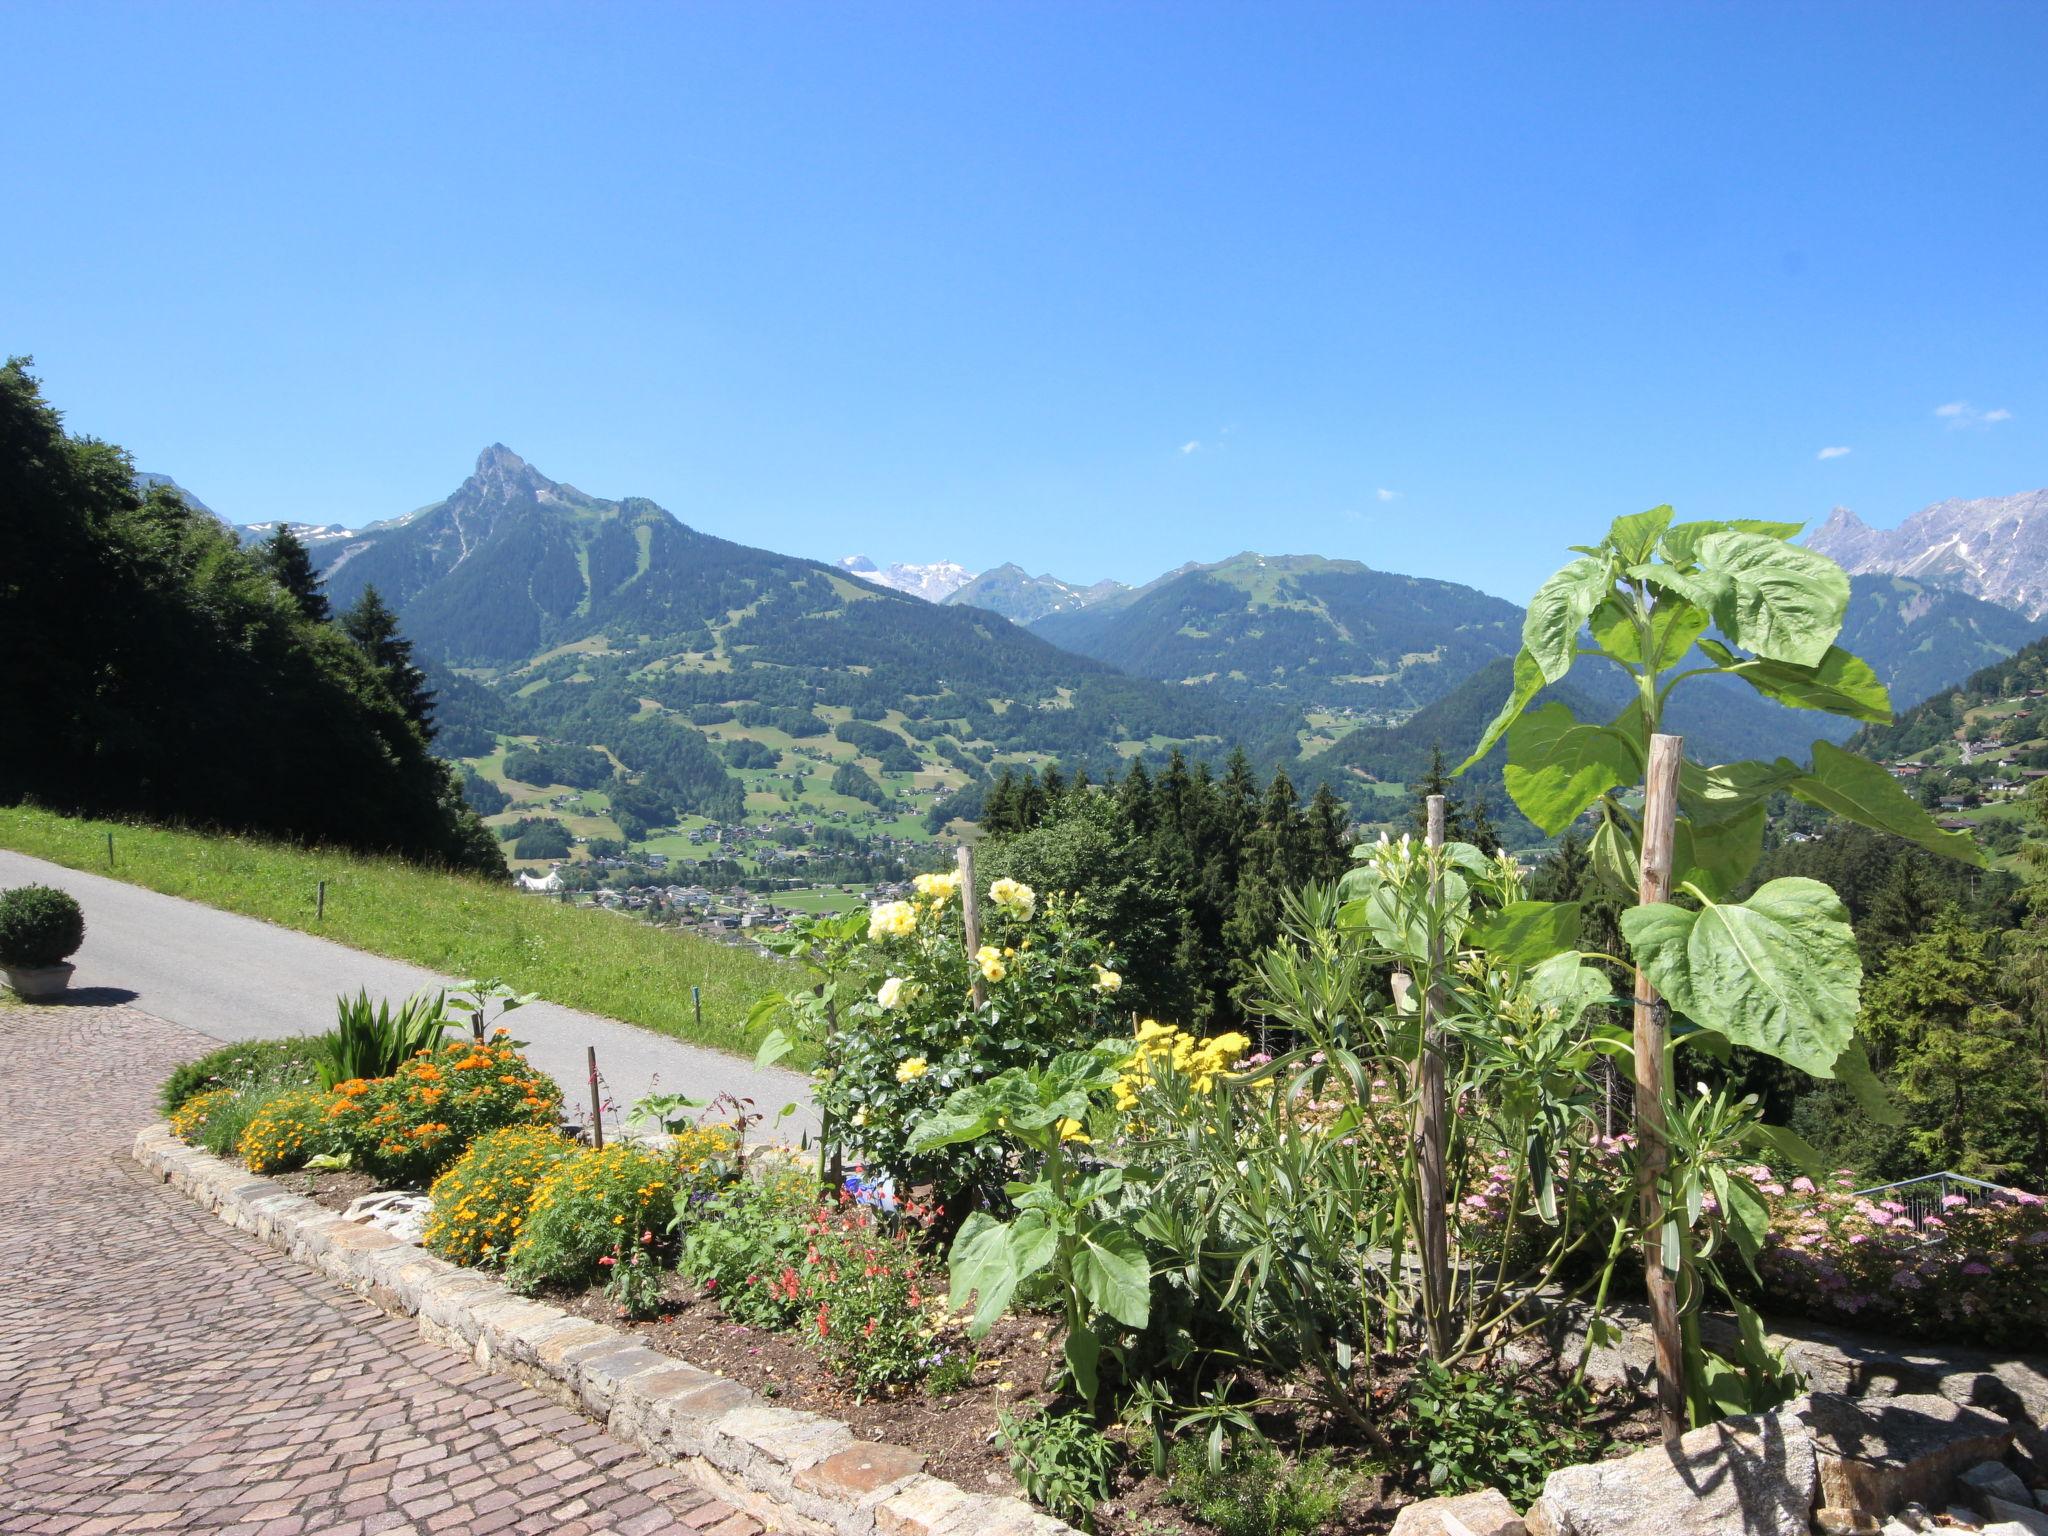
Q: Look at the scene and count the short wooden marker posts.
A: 3